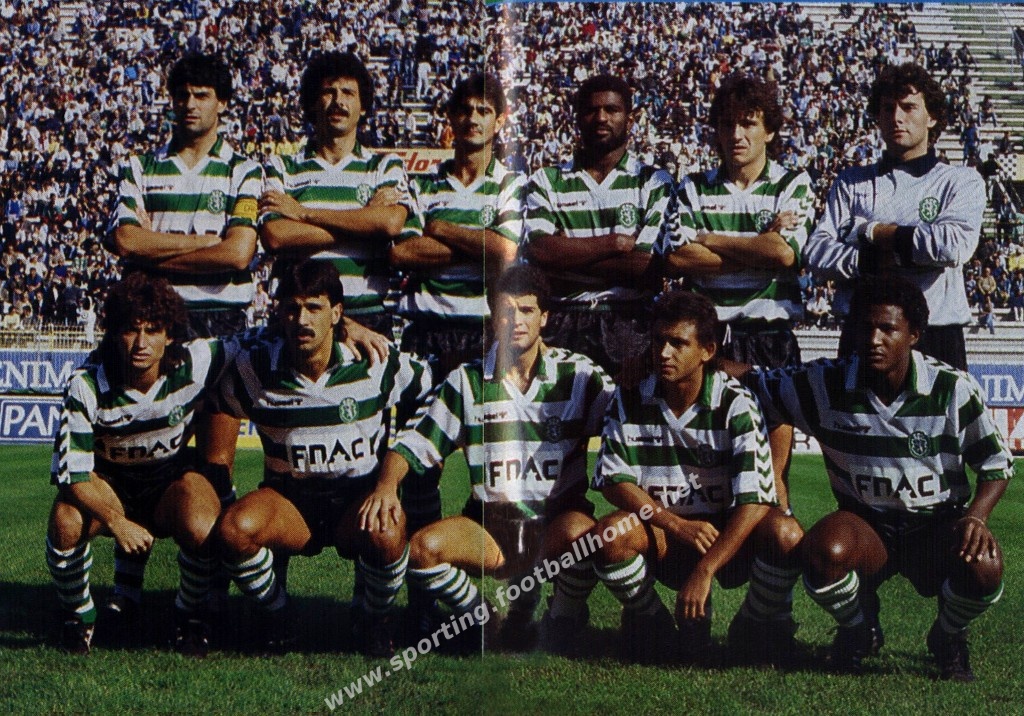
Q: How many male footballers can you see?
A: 11